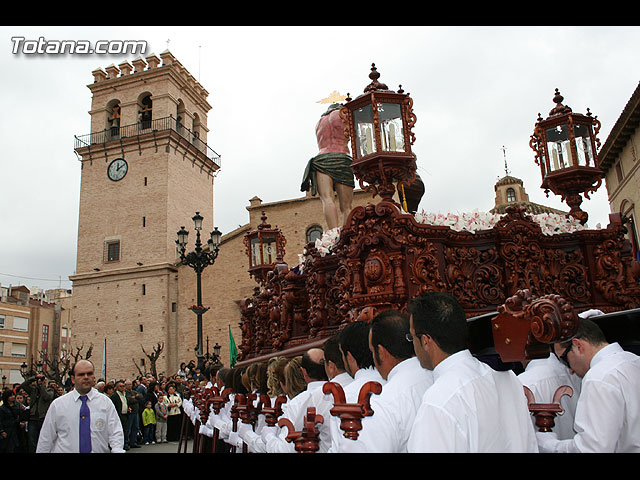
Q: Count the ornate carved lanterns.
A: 3